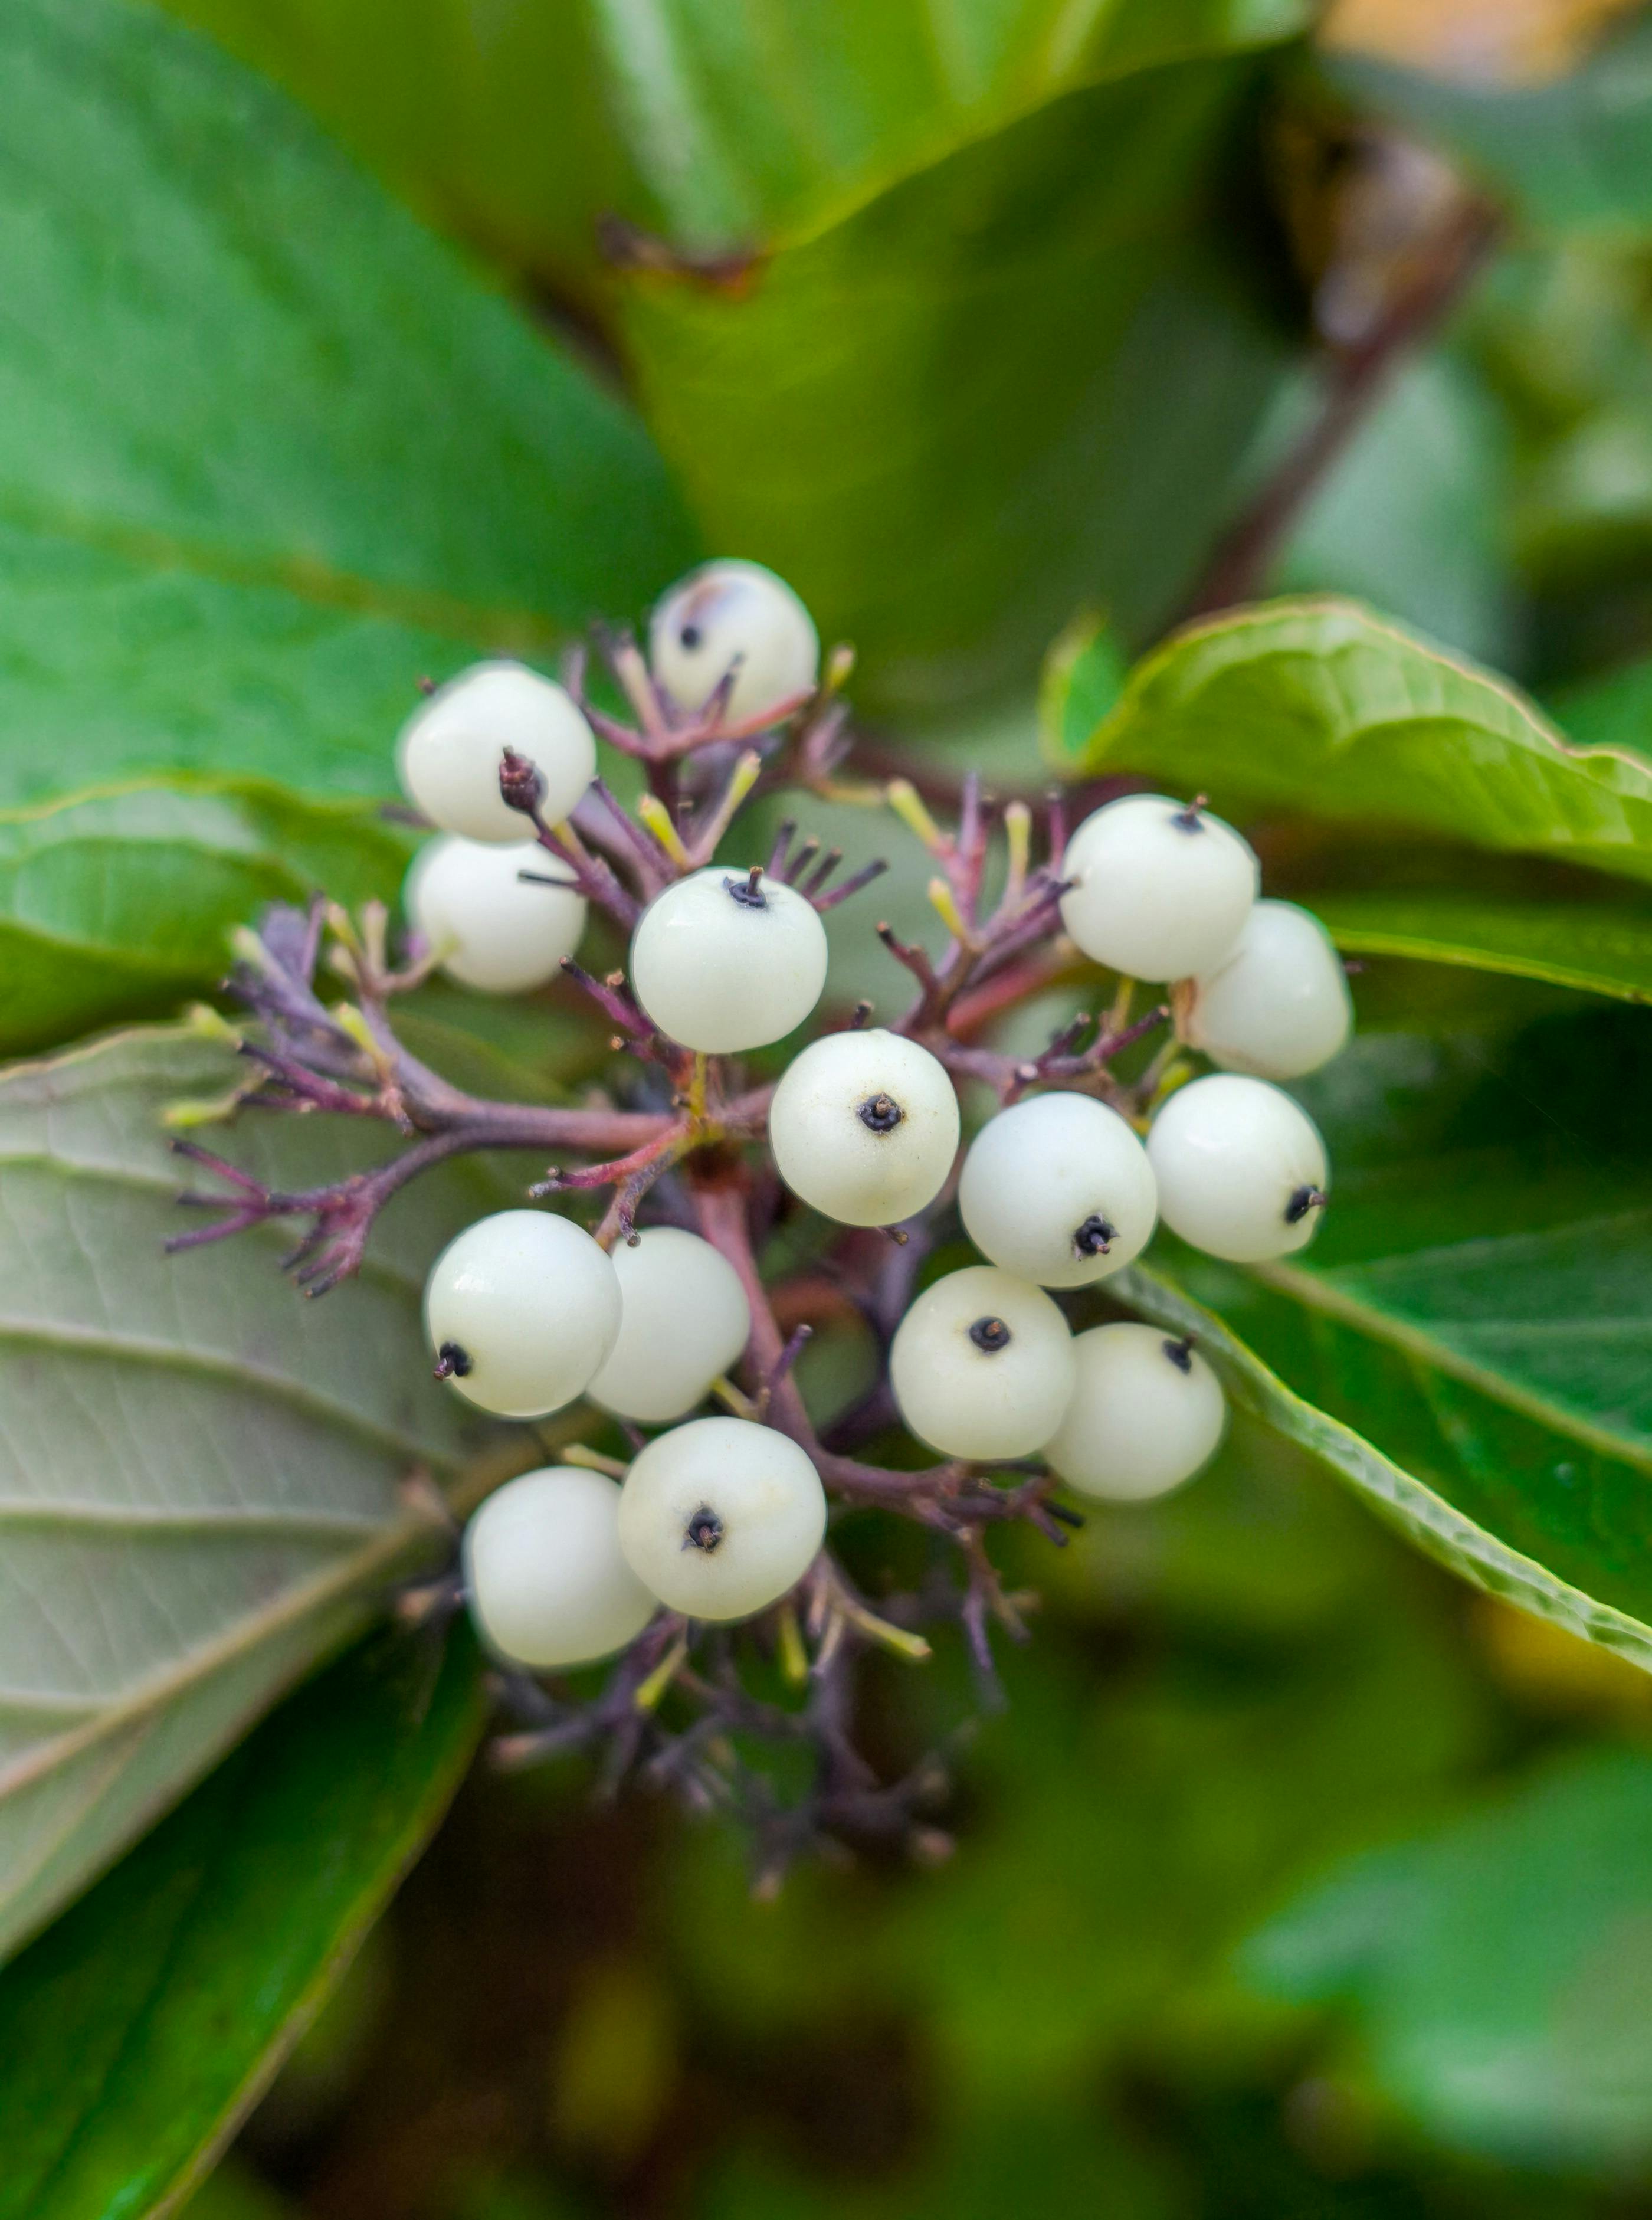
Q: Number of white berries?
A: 15